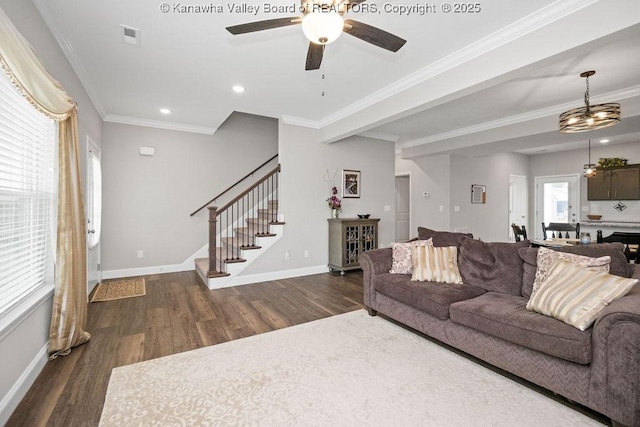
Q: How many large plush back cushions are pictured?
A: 3